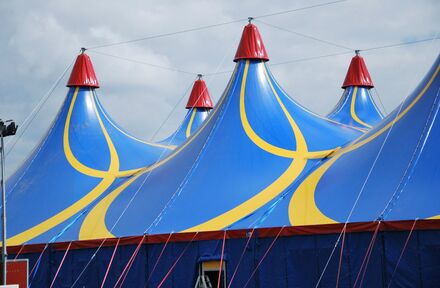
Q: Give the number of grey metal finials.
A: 4